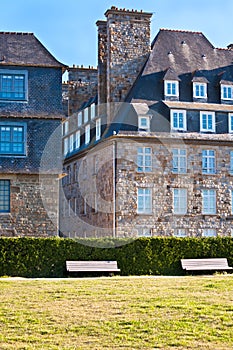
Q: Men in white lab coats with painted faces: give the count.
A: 0